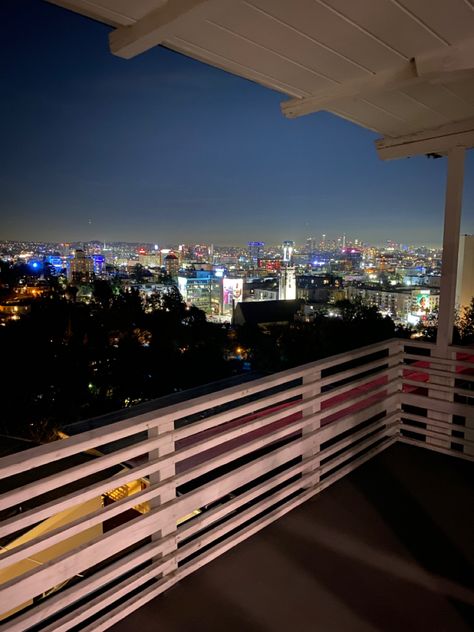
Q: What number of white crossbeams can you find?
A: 3